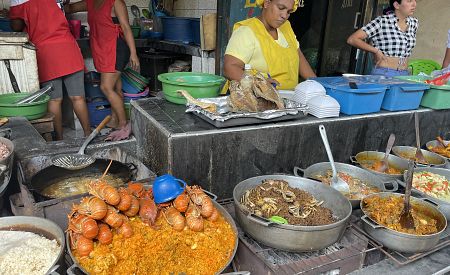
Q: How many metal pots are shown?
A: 11